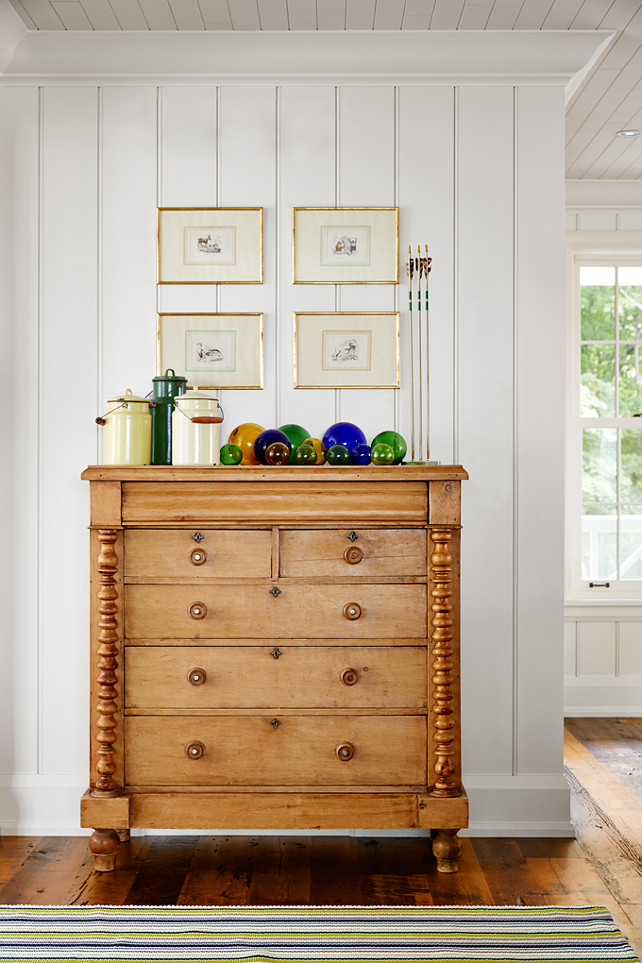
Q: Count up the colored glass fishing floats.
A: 12